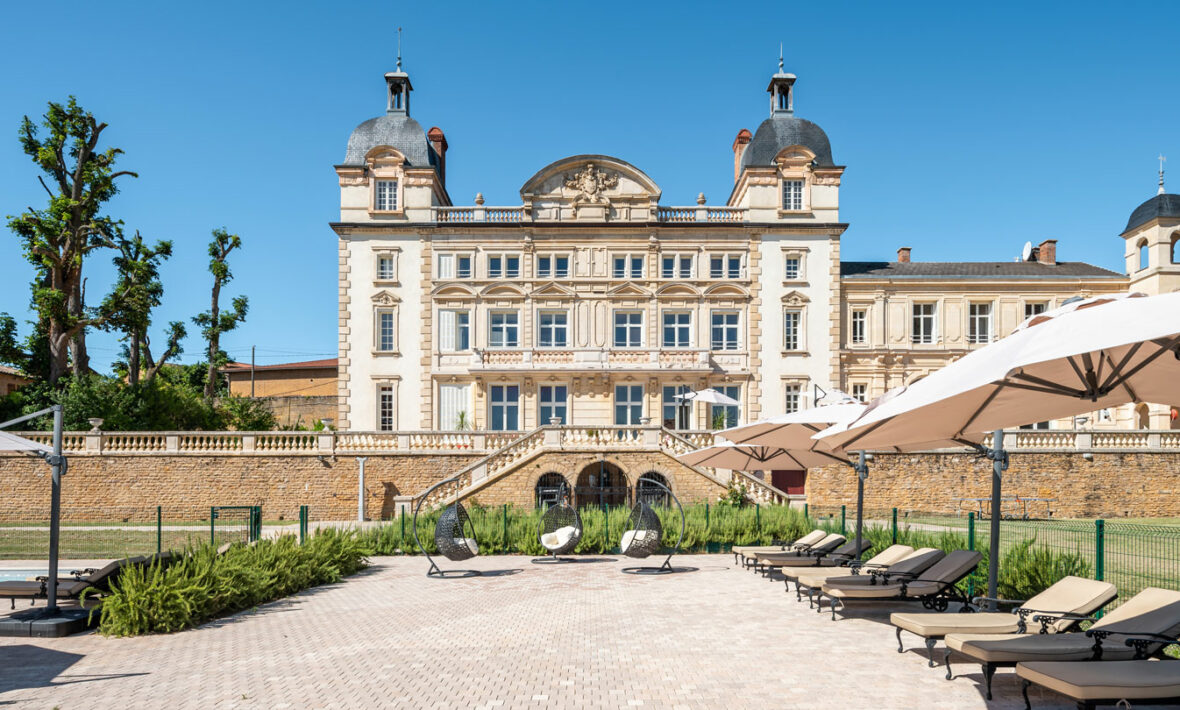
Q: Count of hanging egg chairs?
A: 3